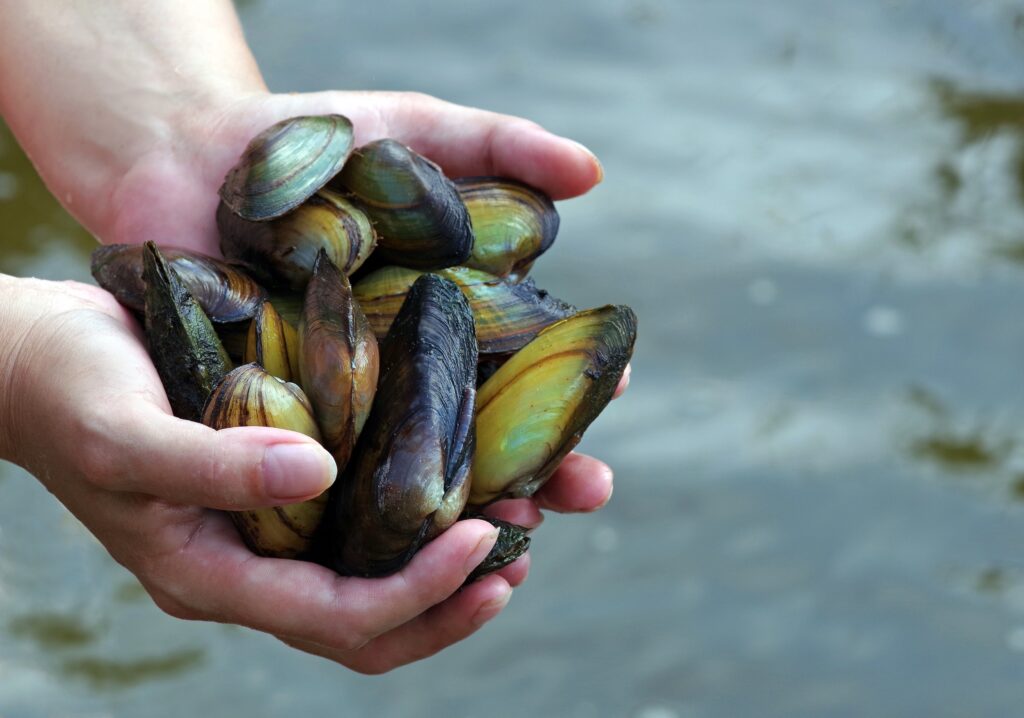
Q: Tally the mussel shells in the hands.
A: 13